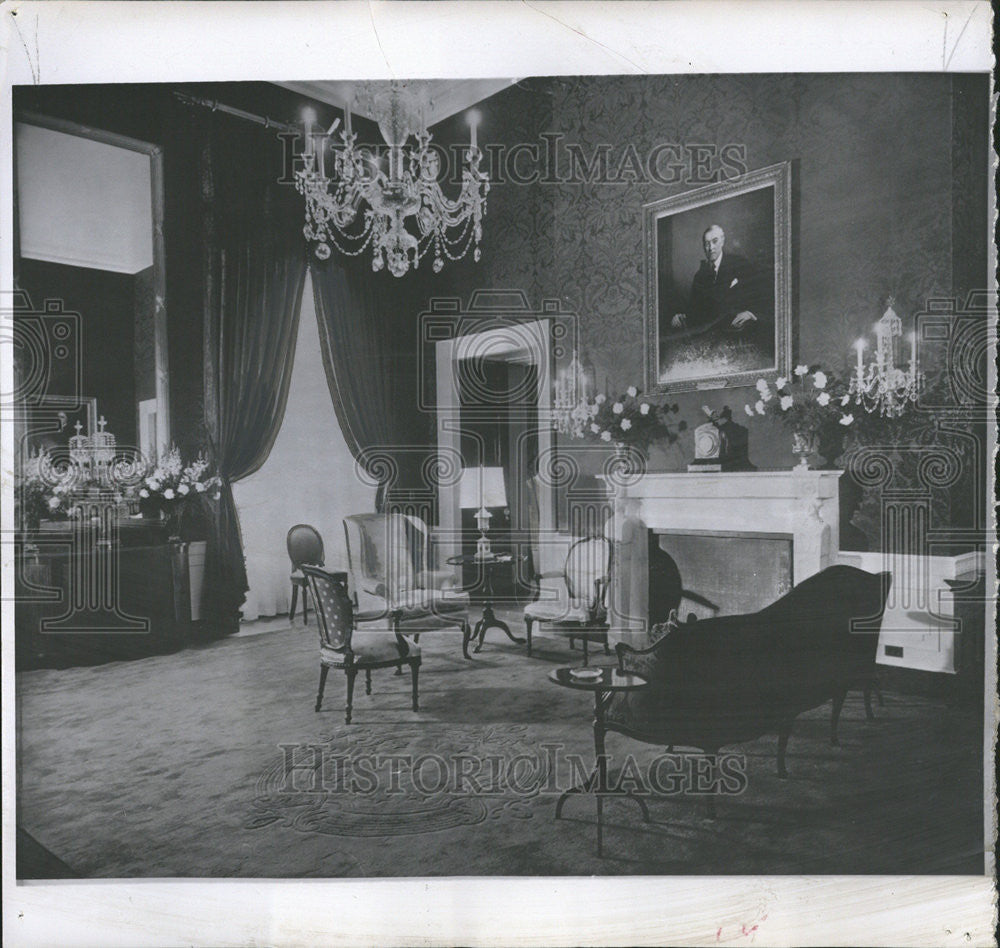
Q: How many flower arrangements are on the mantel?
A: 2